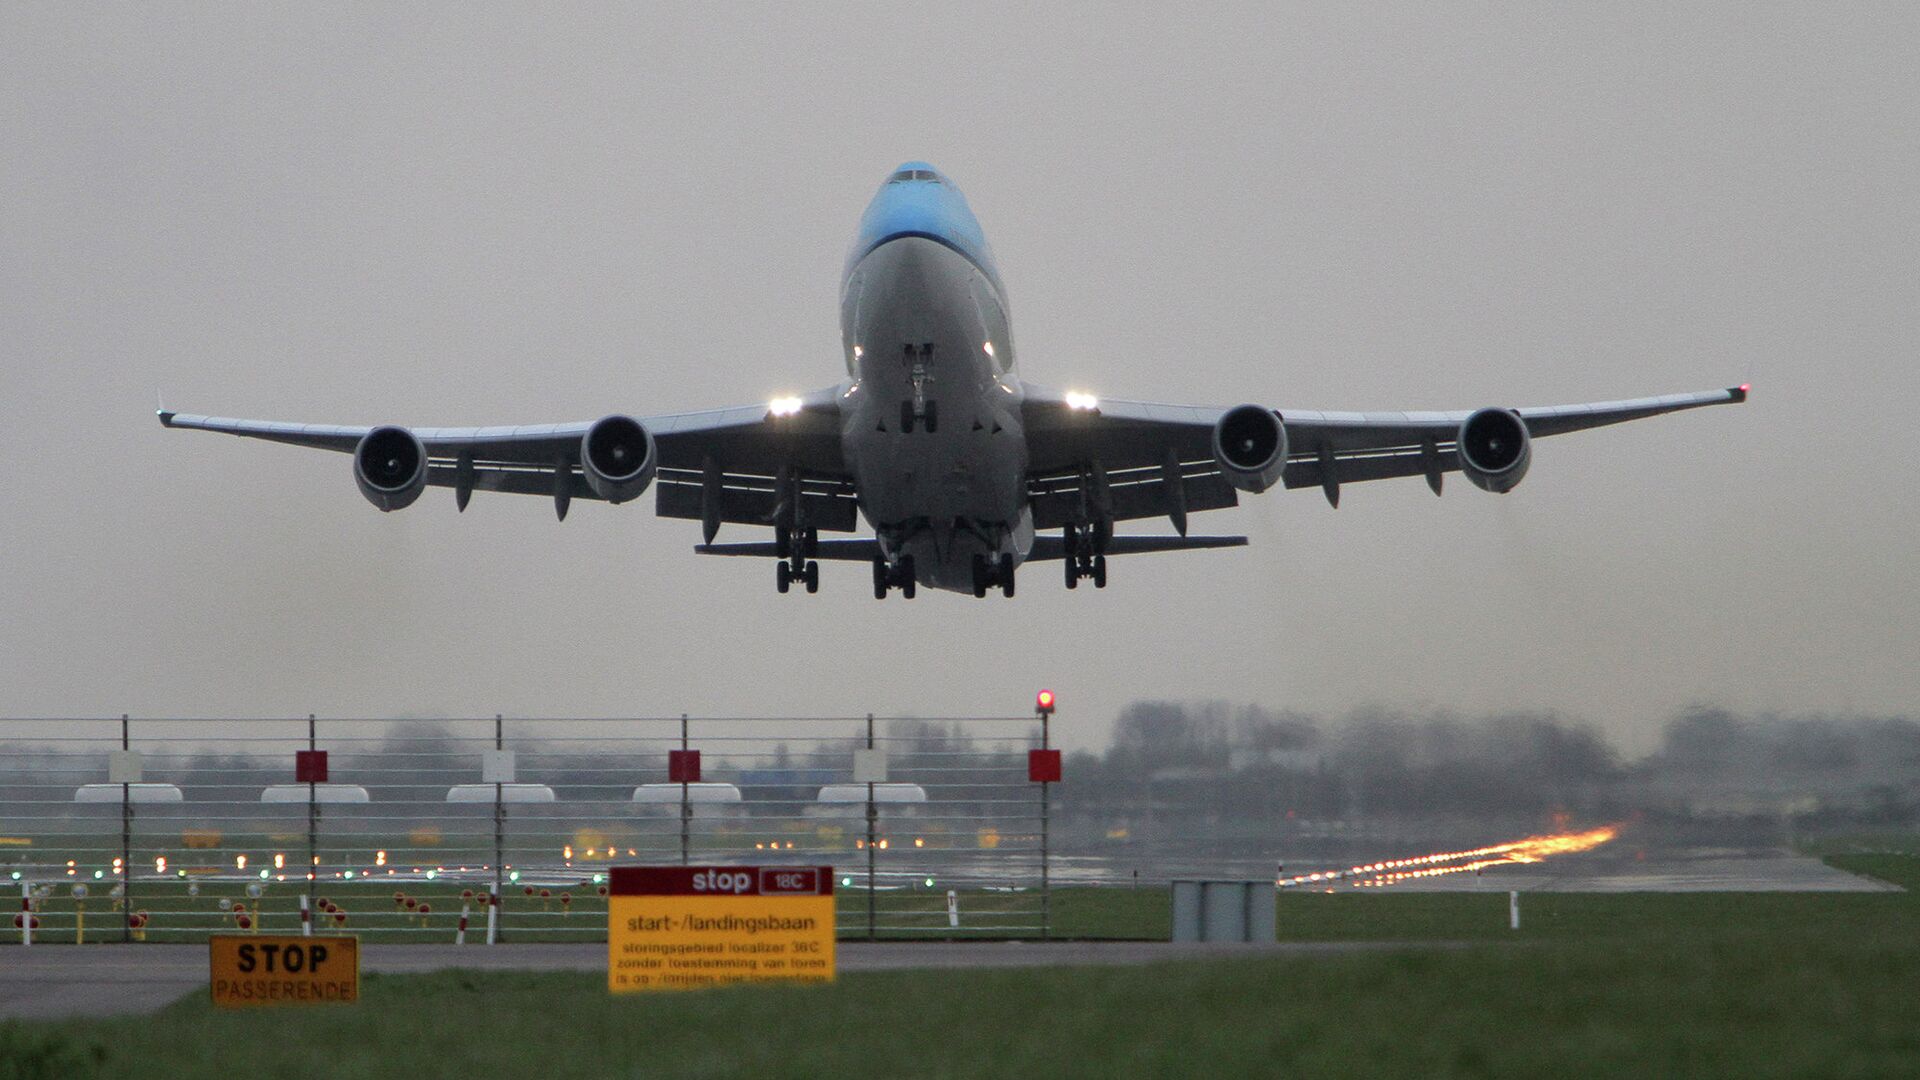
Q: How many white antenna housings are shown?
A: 5